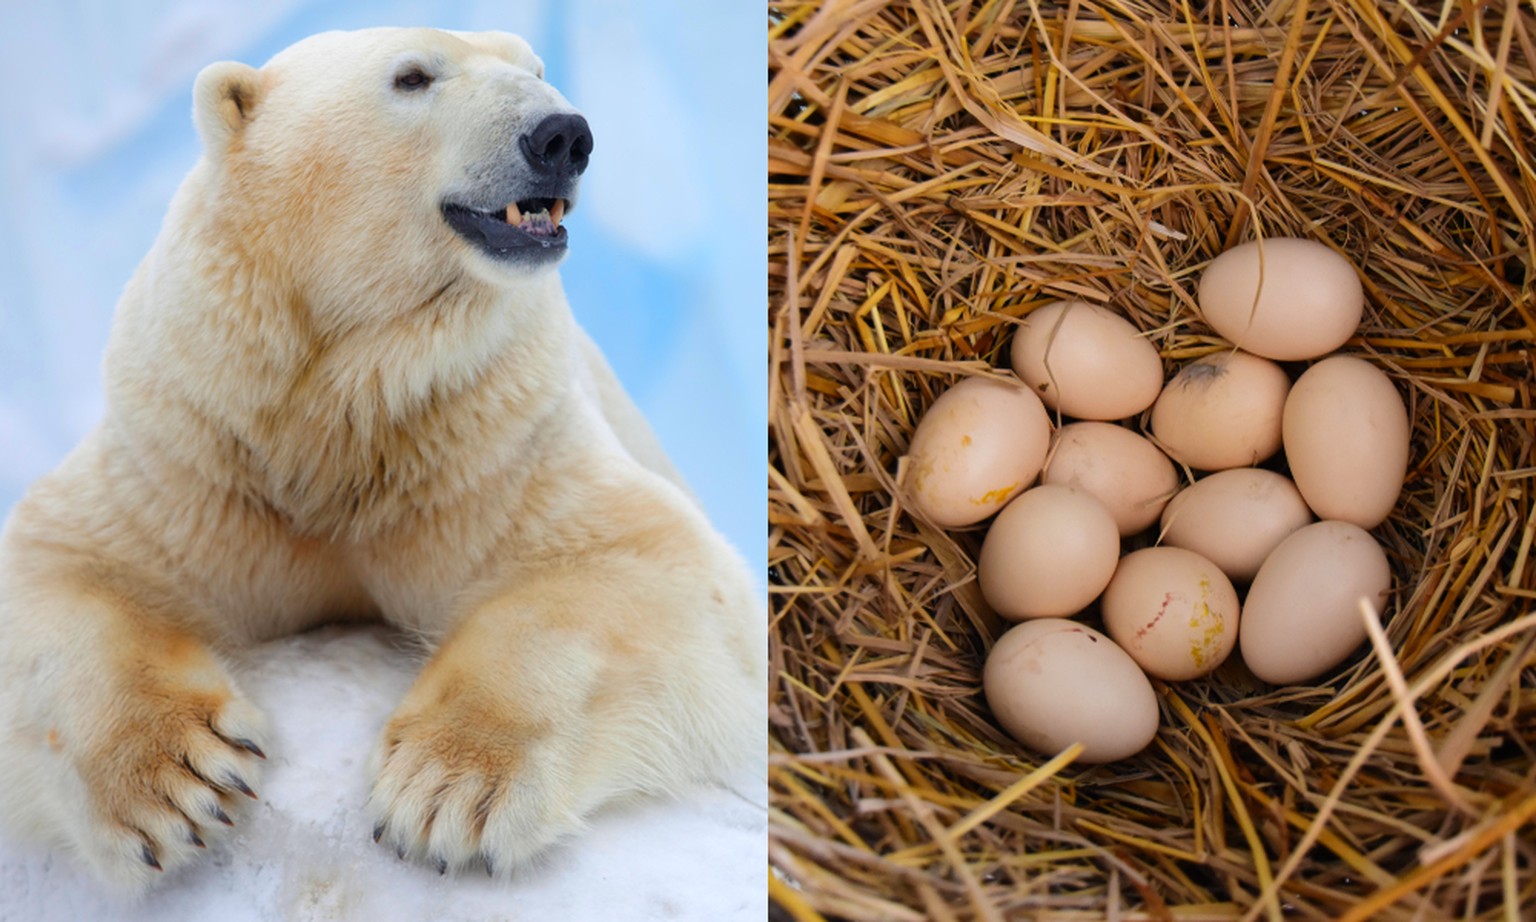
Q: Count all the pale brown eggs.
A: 11